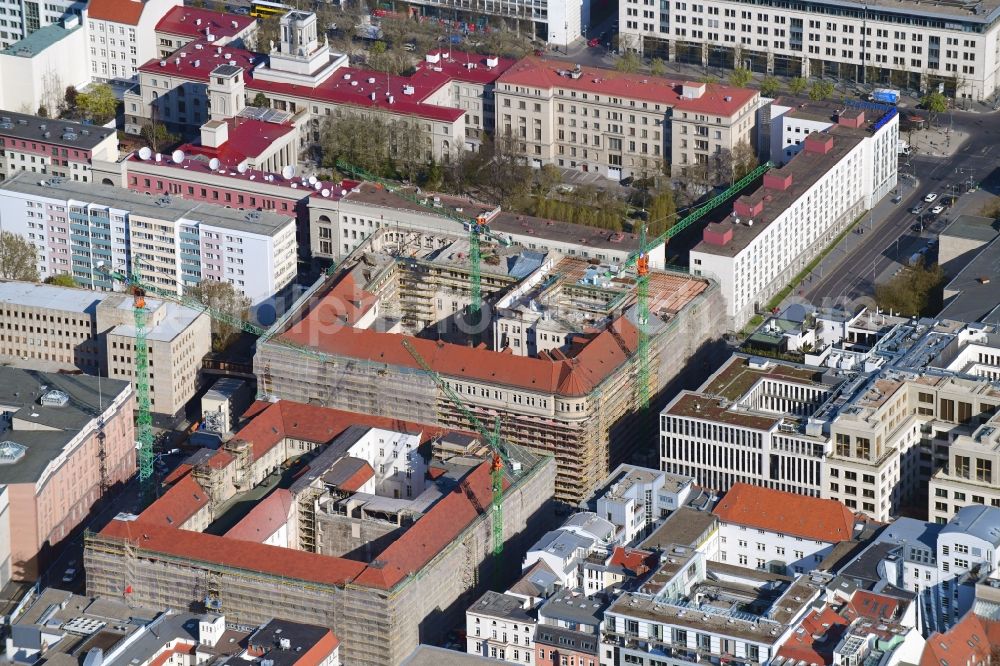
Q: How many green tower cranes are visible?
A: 4